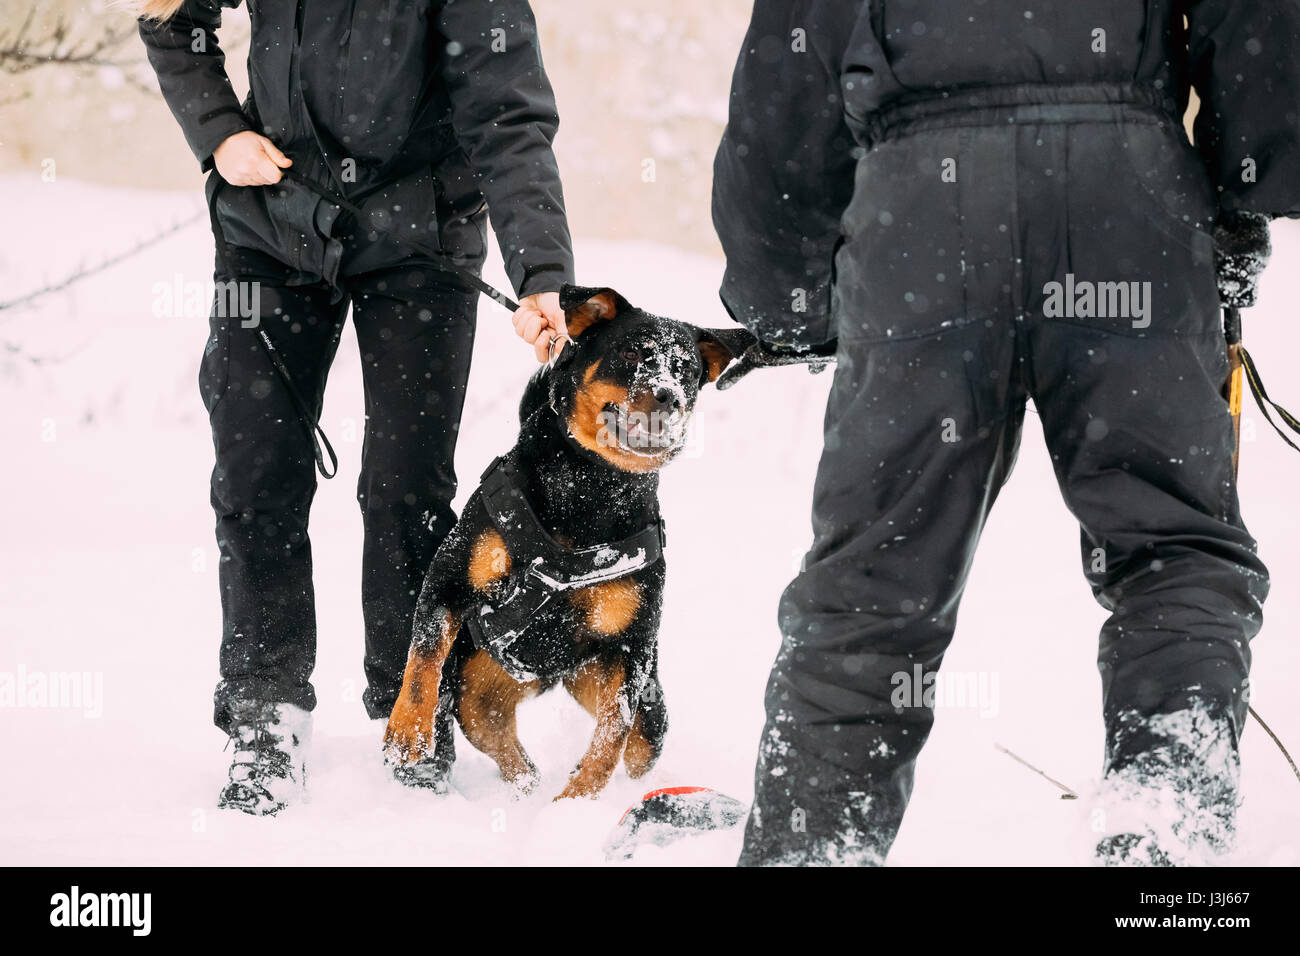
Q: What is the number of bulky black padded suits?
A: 1